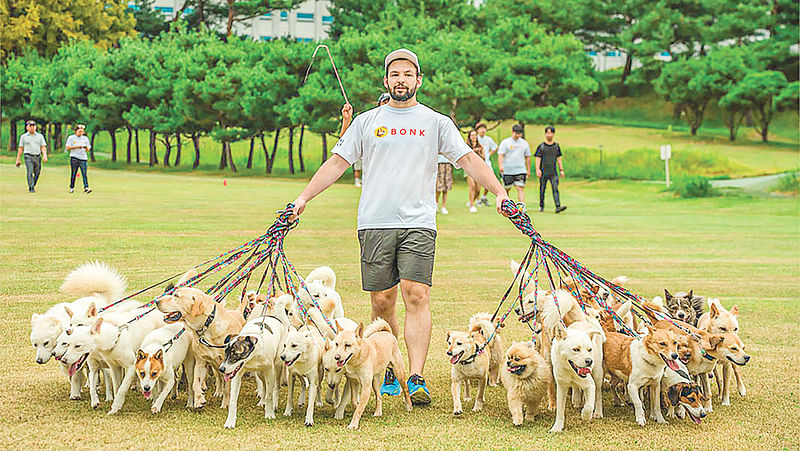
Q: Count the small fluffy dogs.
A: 1